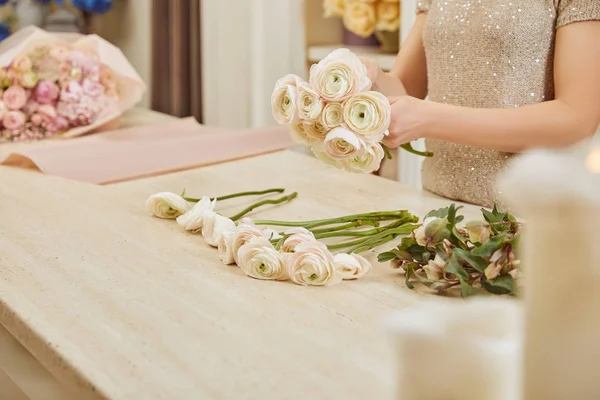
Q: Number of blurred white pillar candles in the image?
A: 2